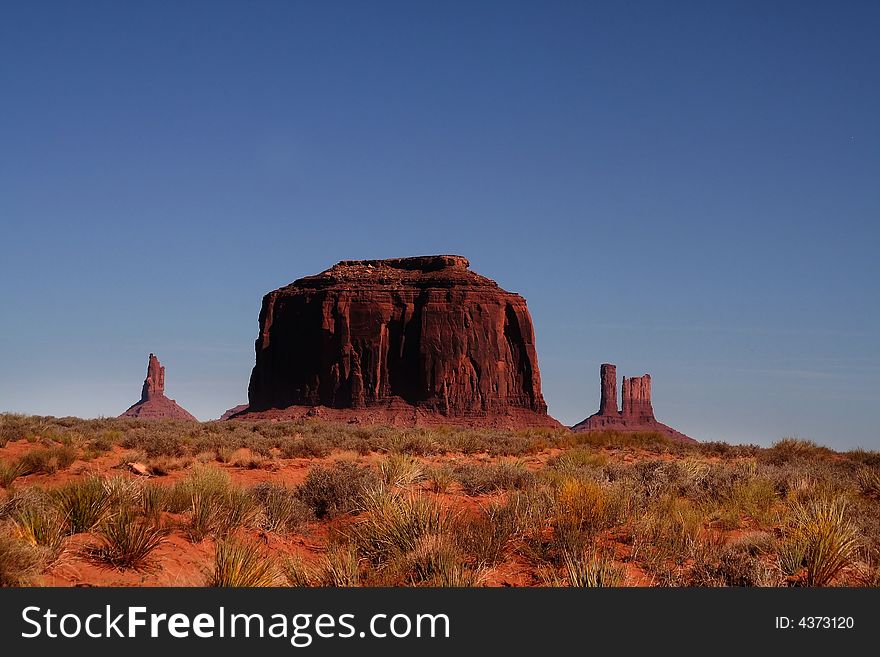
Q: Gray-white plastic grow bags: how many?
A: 0